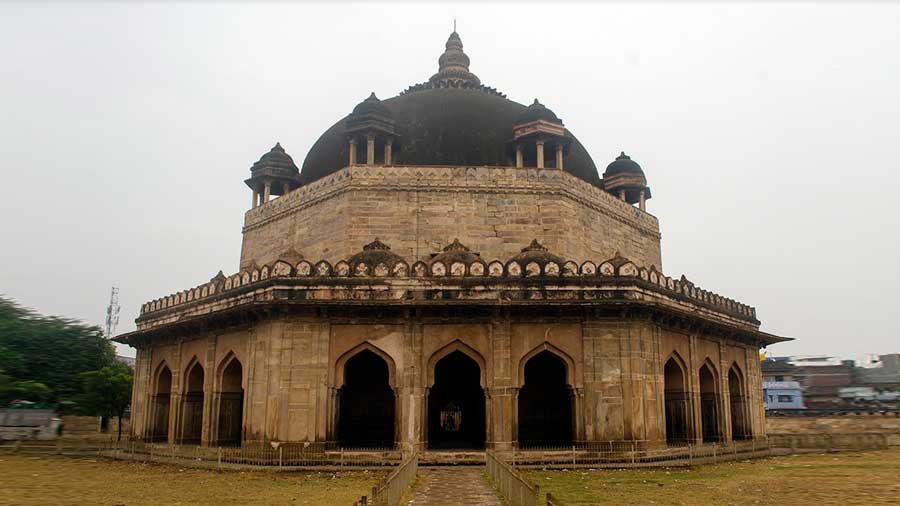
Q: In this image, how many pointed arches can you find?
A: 9